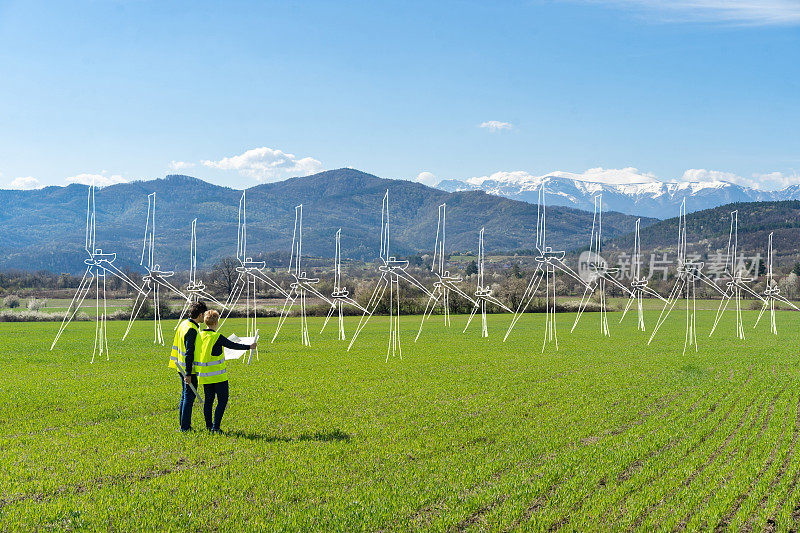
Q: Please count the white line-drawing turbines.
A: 15